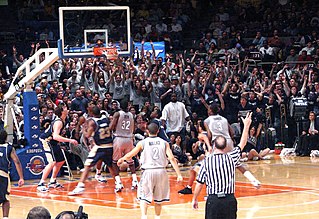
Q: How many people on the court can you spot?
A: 9